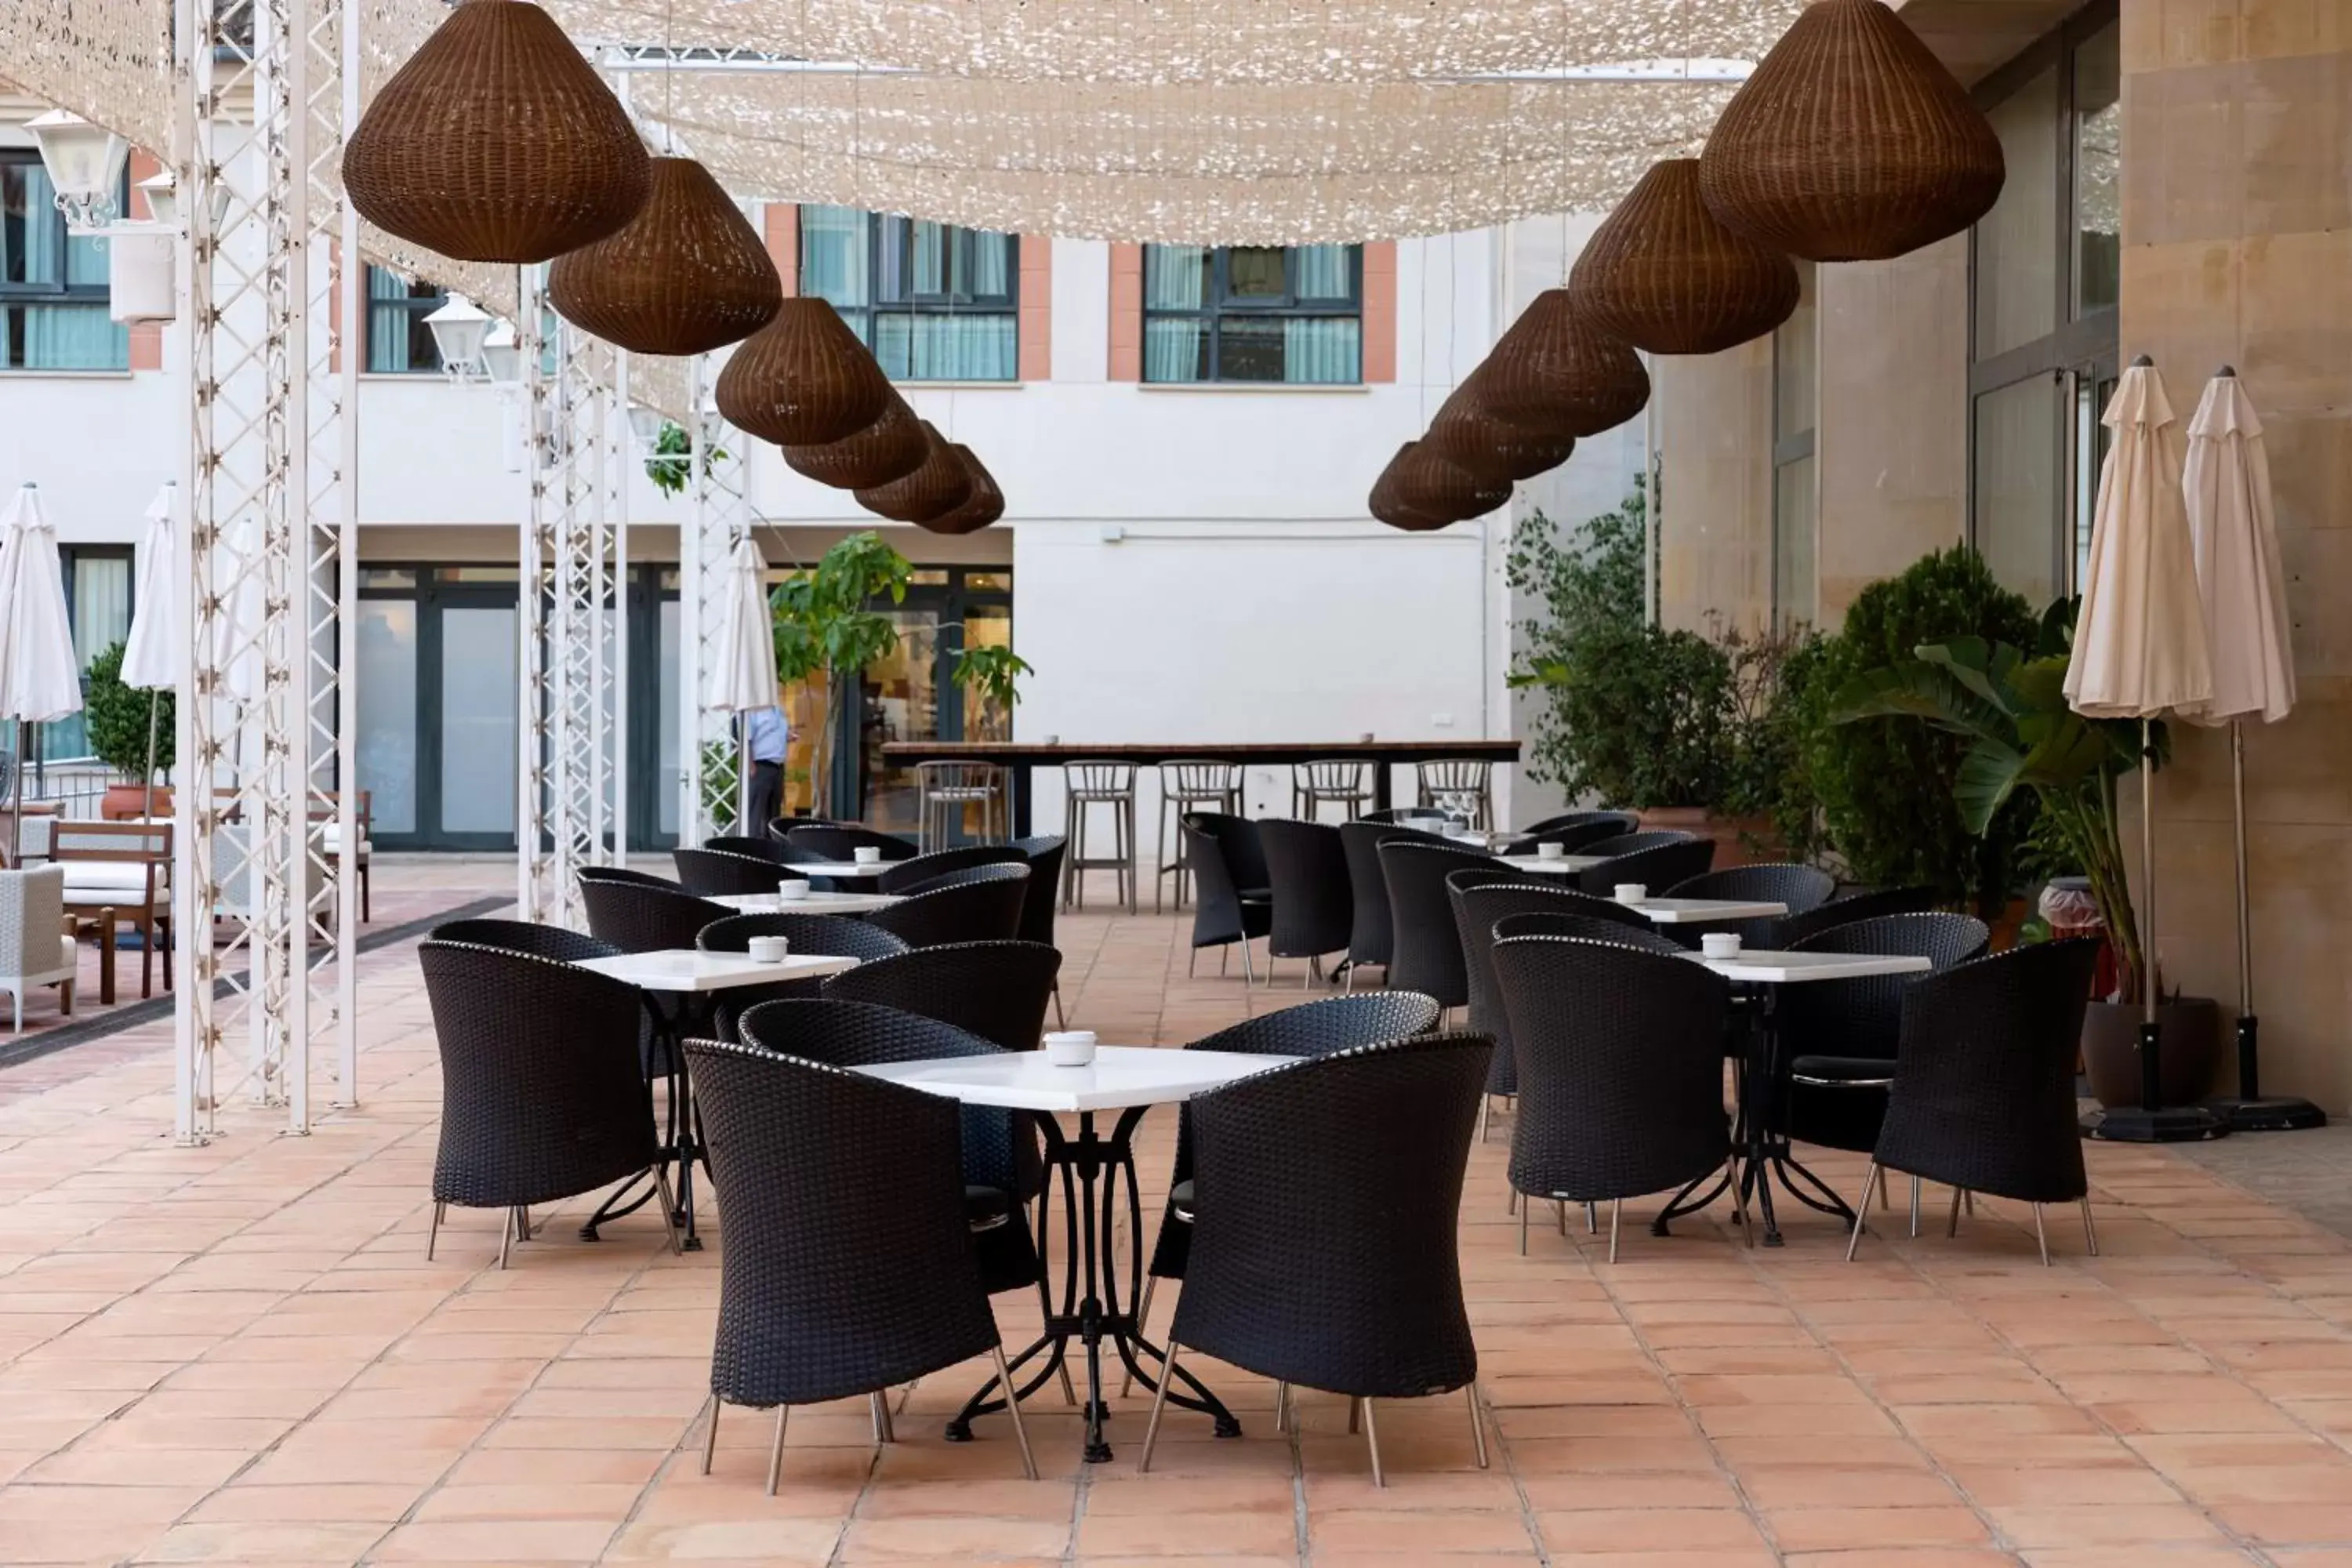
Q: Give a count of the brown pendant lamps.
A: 12